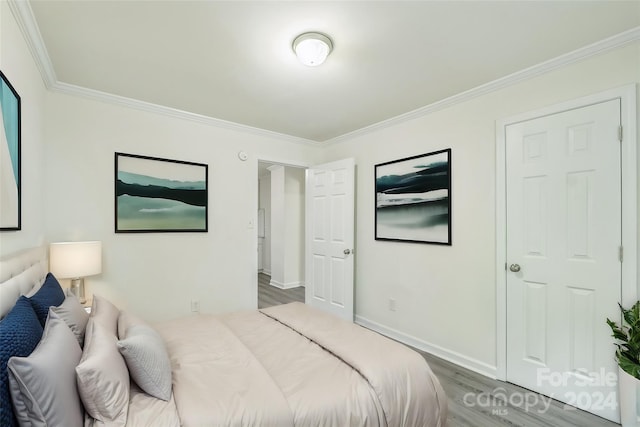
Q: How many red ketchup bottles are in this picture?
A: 0